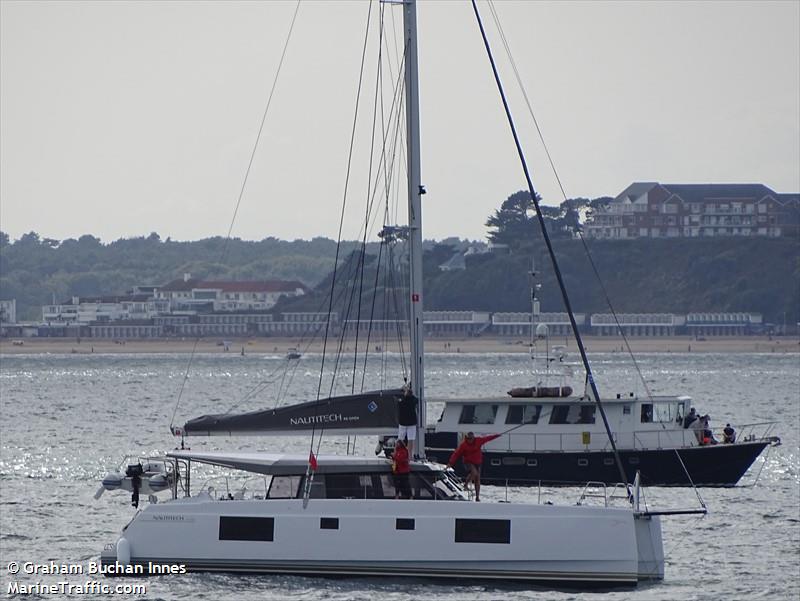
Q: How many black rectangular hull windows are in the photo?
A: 4